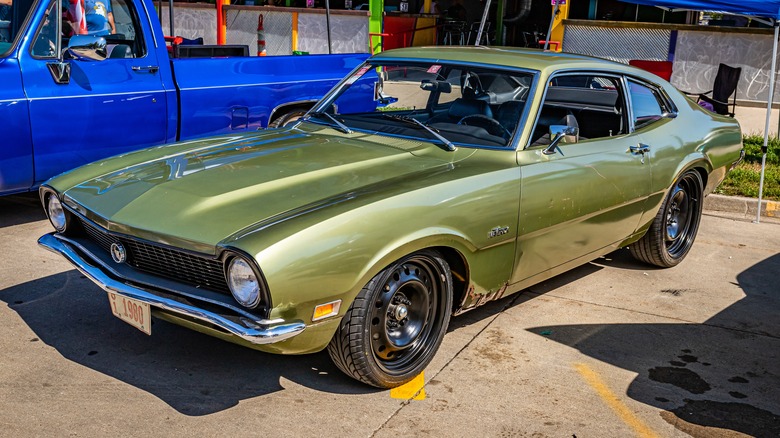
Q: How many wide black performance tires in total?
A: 2